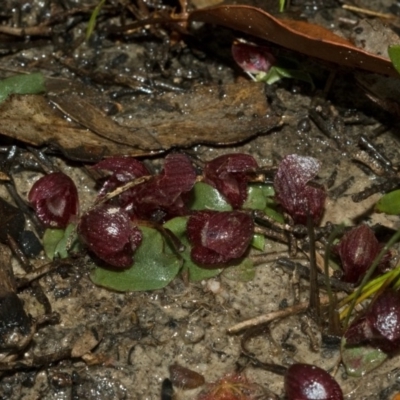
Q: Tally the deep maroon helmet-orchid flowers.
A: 11